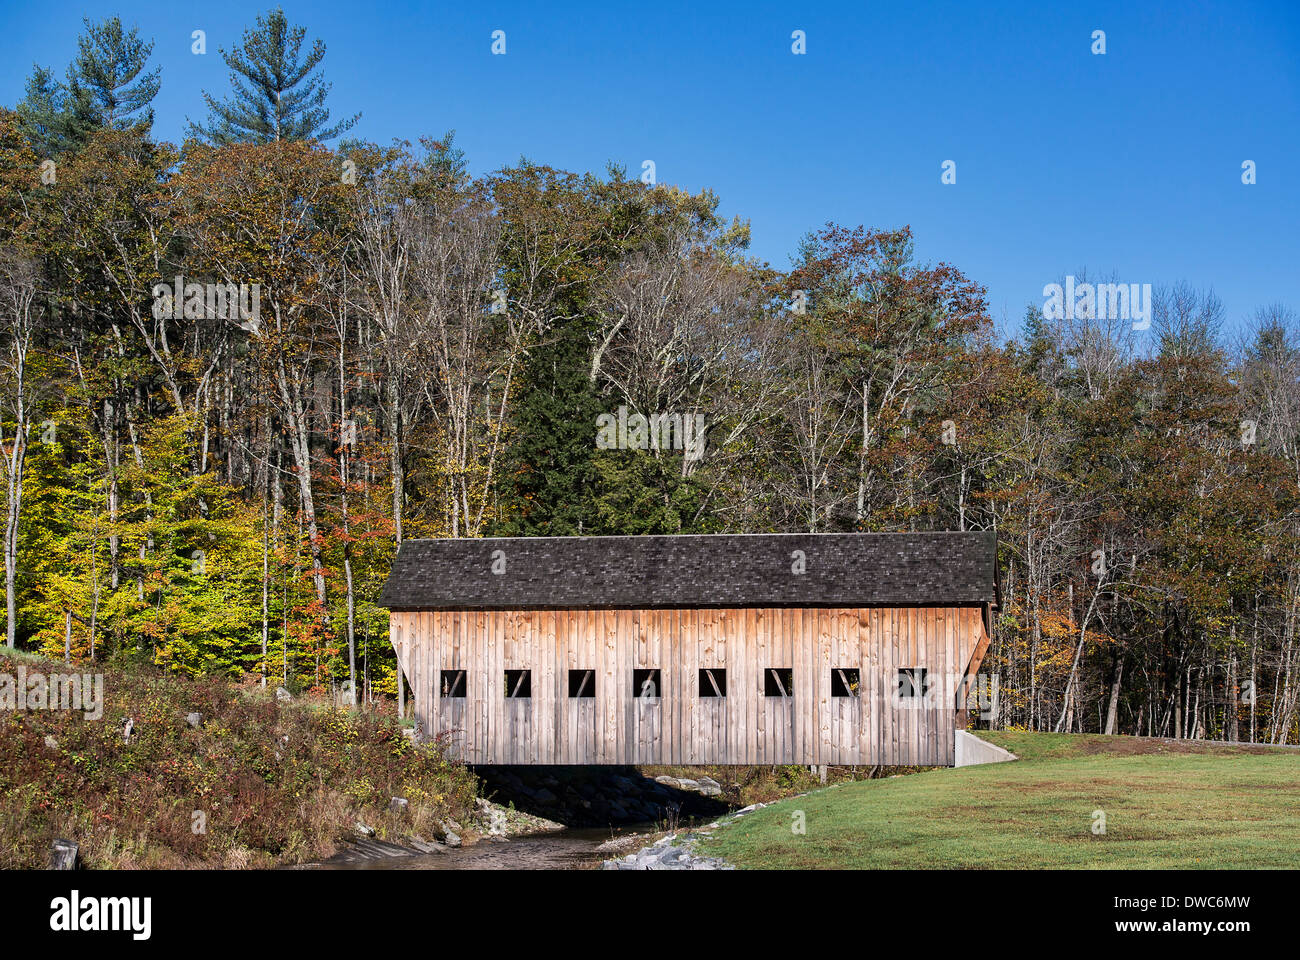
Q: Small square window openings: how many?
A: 8